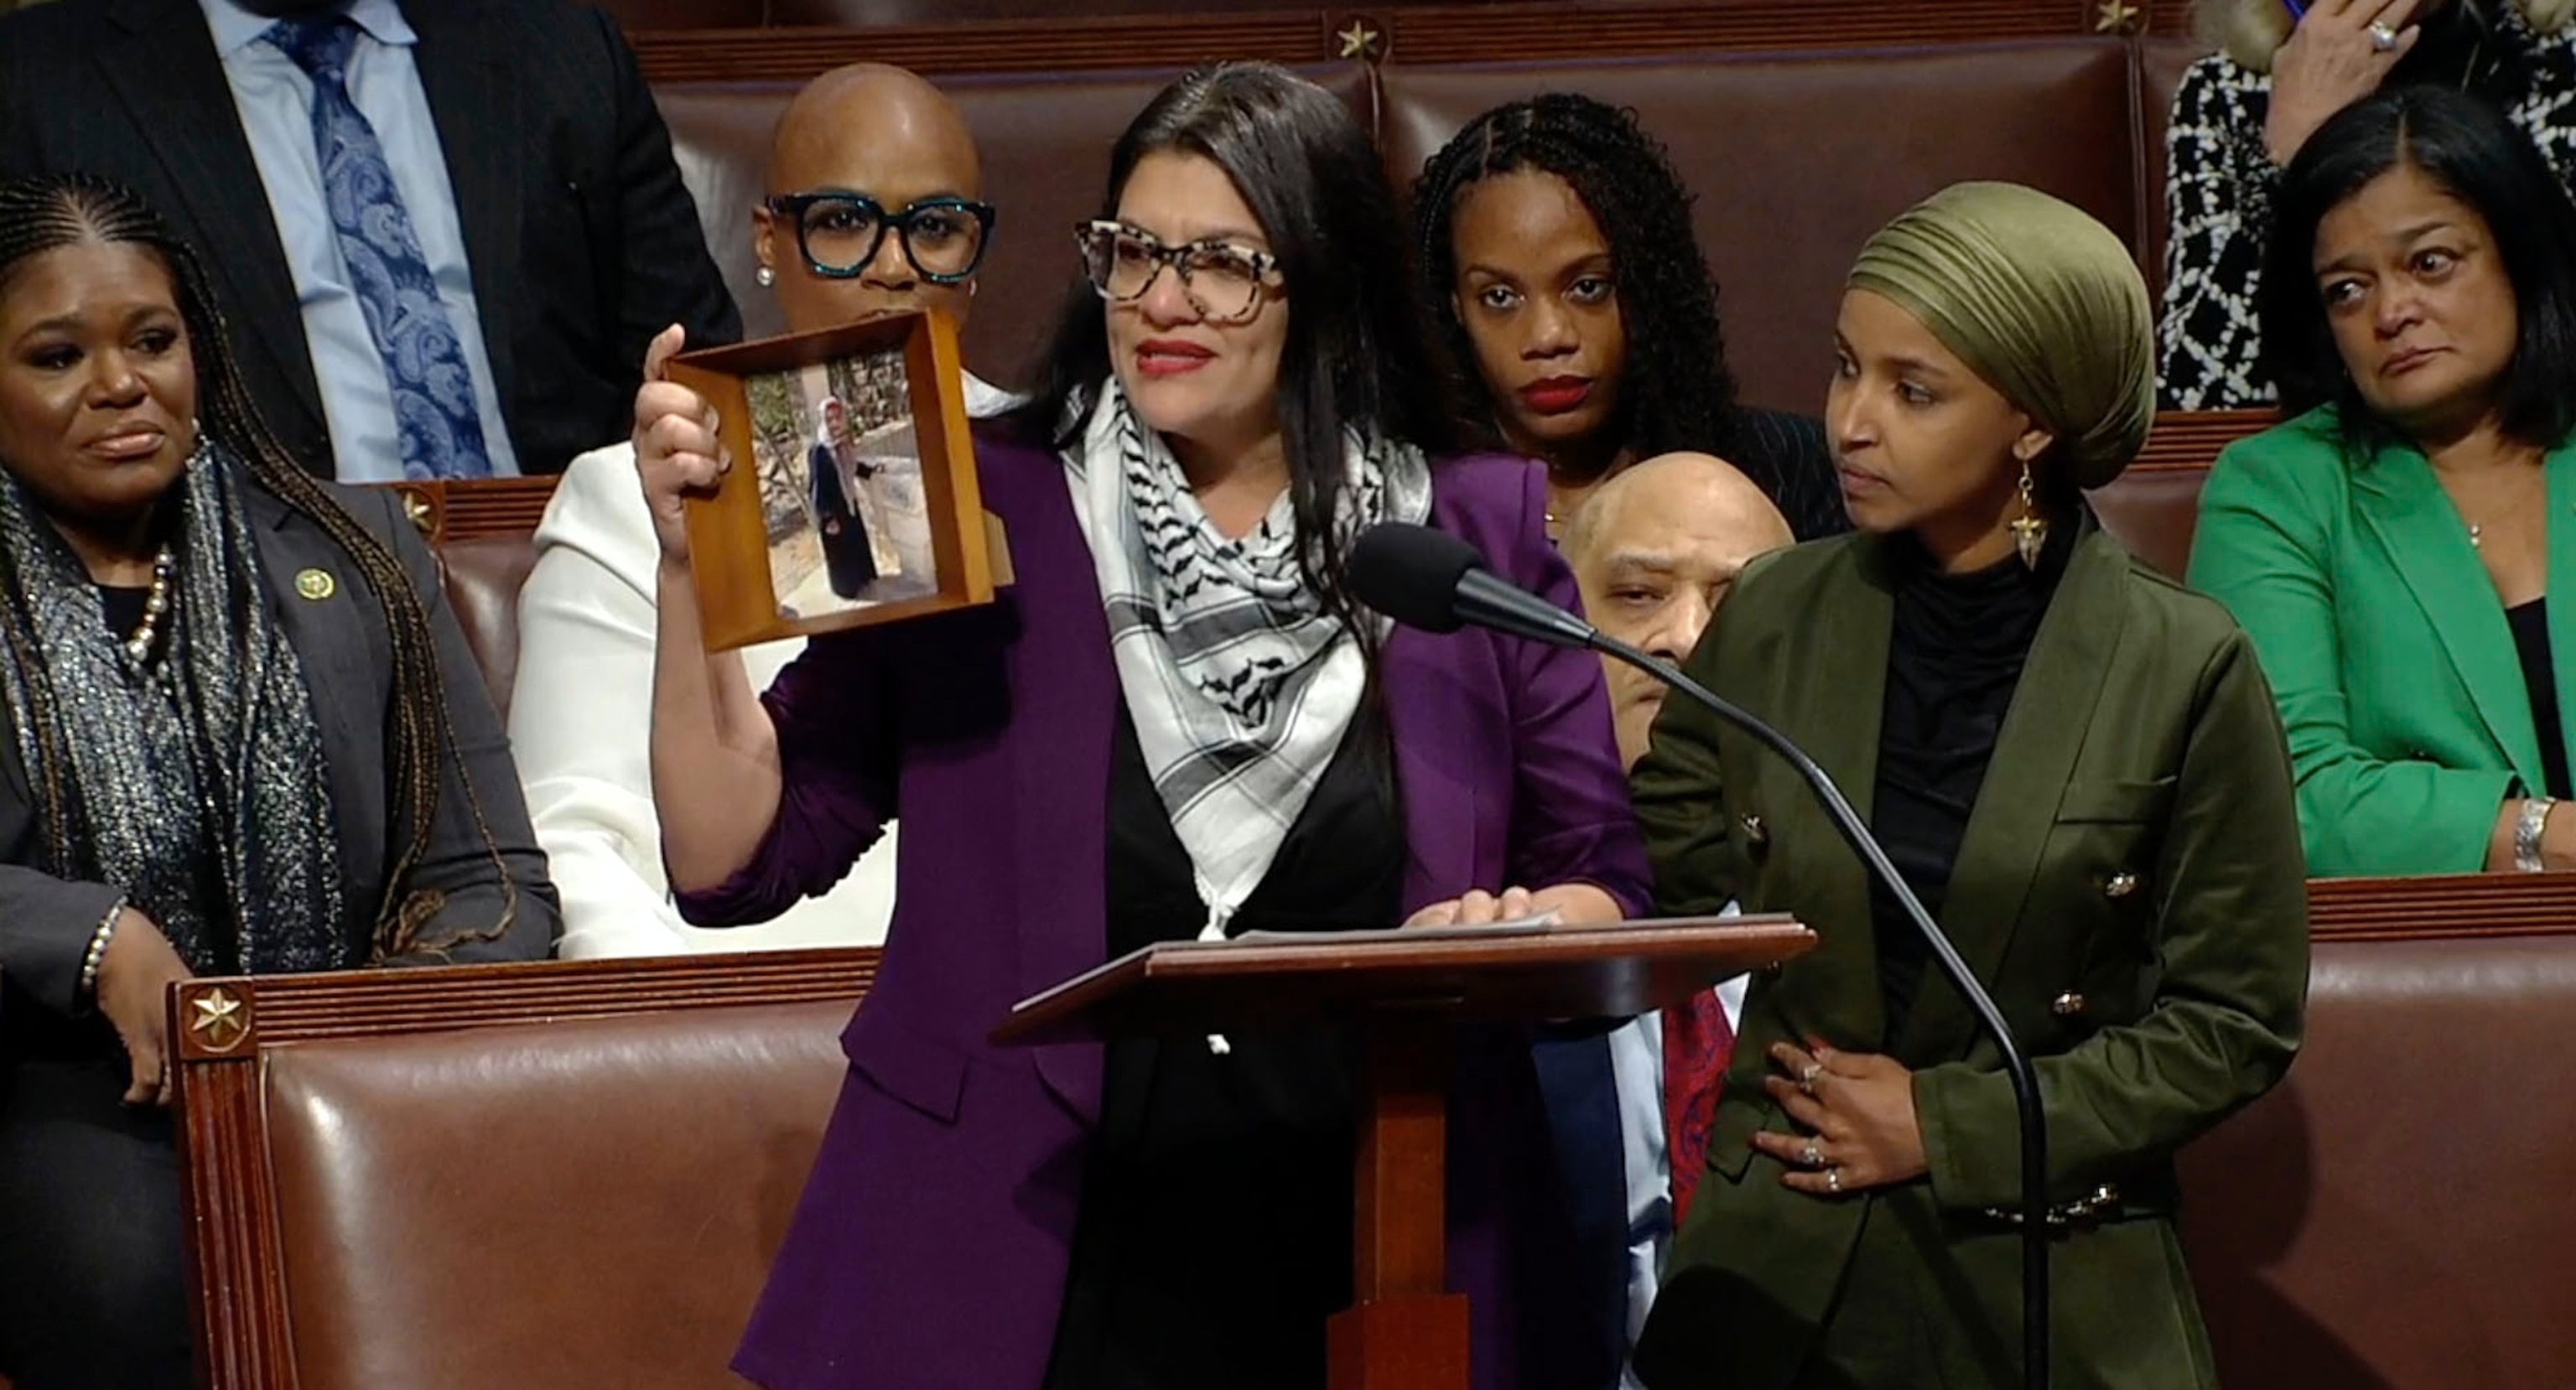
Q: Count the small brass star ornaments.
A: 4